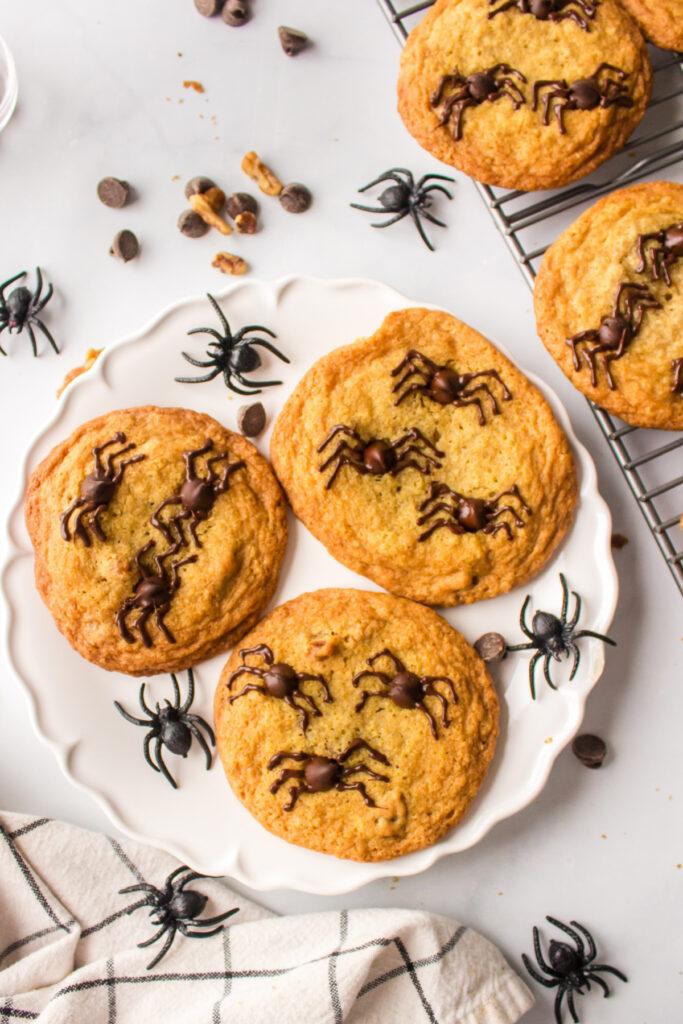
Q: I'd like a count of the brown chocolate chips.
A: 12